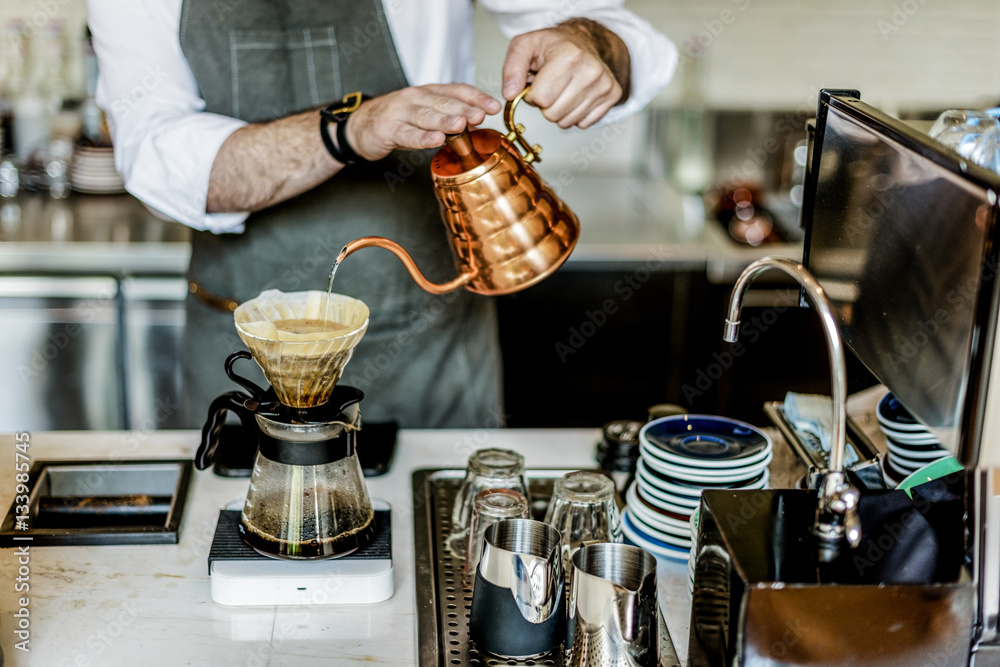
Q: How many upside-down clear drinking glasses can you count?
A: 3